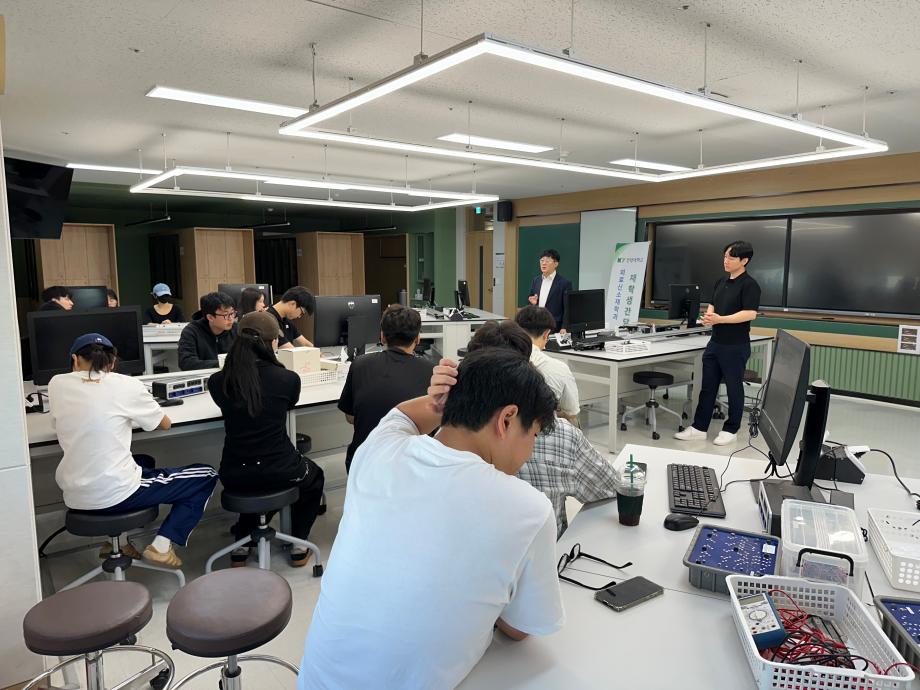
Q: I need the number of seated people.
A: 12